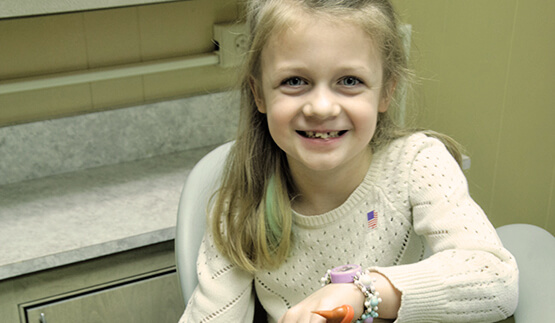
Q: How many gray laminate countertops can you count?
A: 1